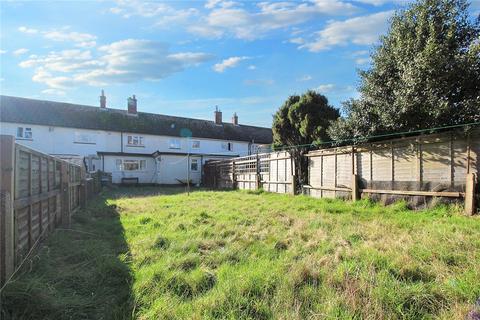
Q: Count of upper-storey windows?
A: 6